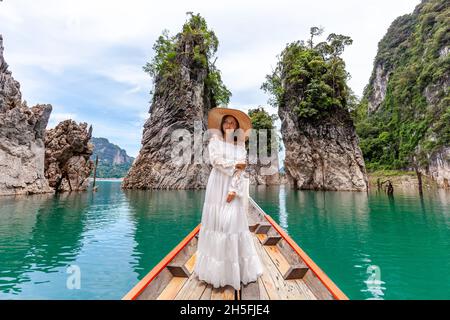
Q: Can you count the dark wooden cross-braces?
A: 4